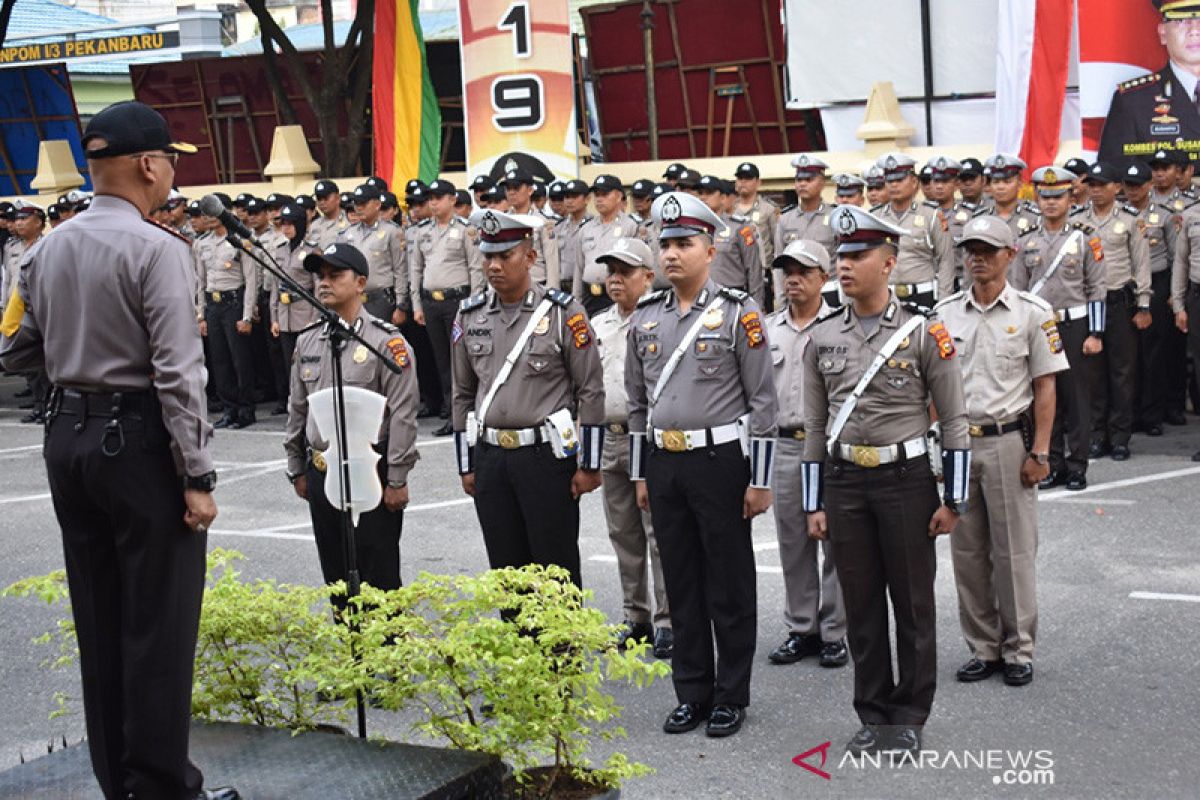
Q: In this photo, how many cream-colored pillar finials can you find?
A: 3